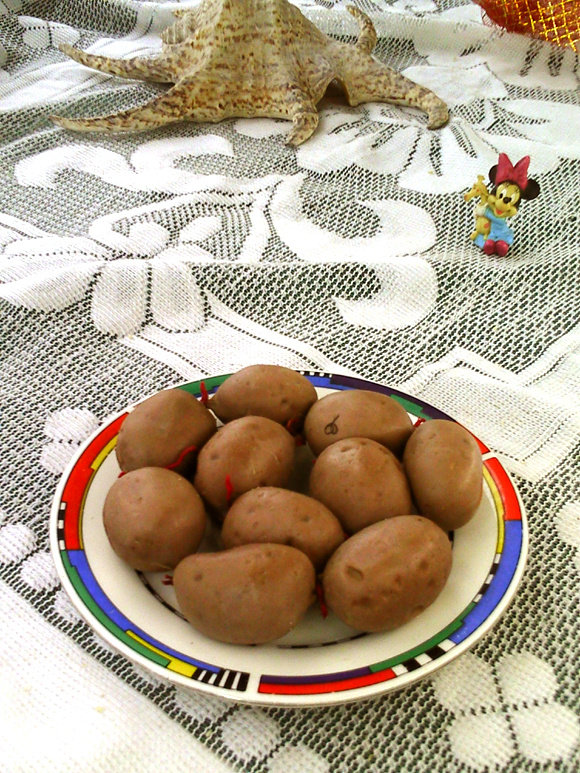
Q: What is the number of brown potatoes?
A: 10